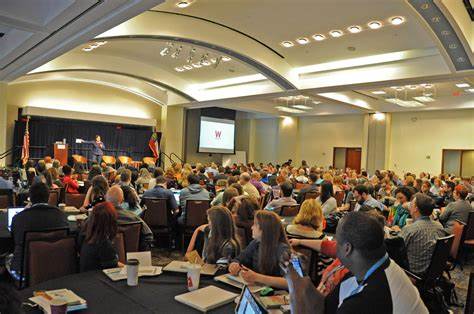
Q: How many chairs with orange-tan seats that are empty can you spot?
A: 4